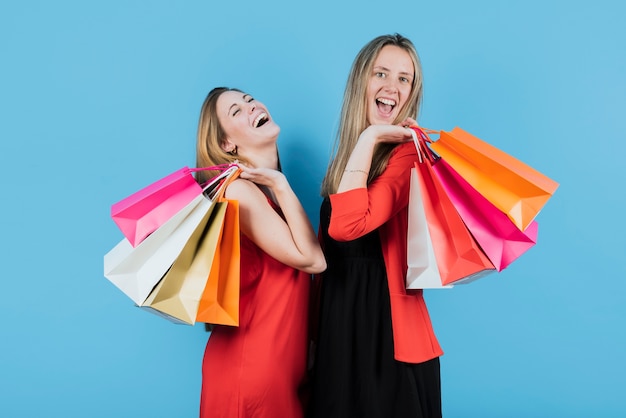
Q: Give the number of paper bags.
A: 8